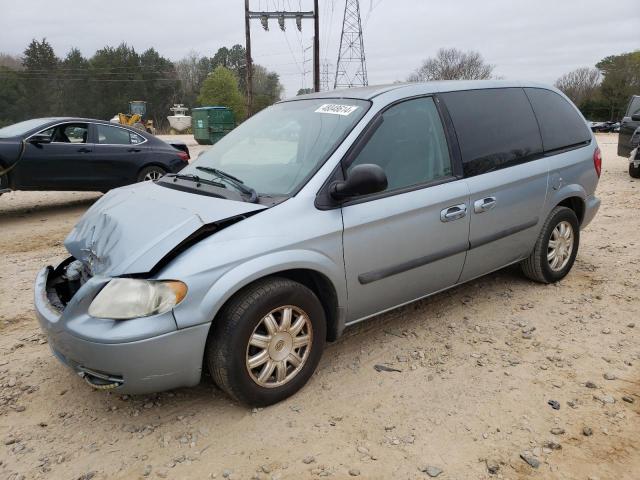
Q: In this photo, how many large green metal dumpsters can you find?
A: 1